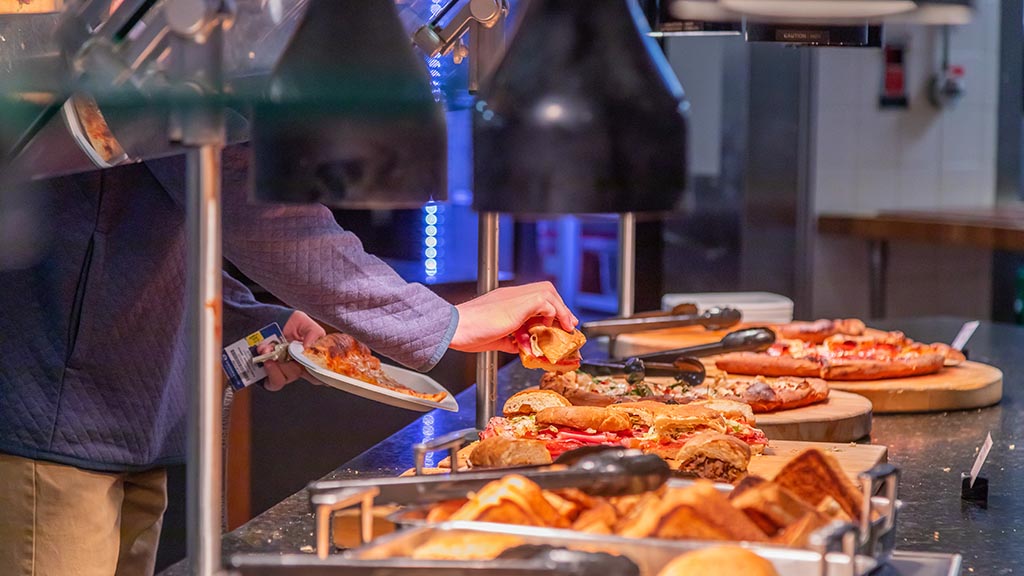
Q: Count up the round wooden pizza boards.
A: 3